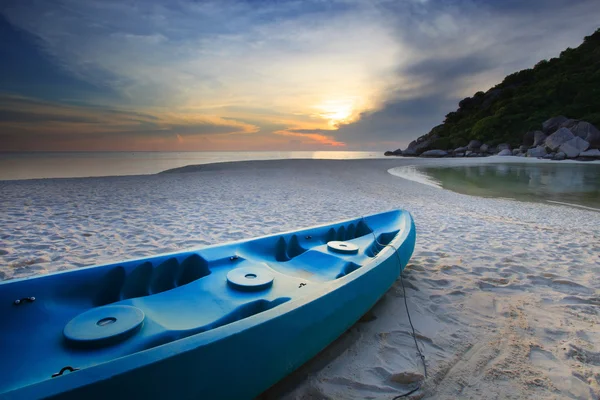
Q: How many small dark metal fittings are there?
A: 5